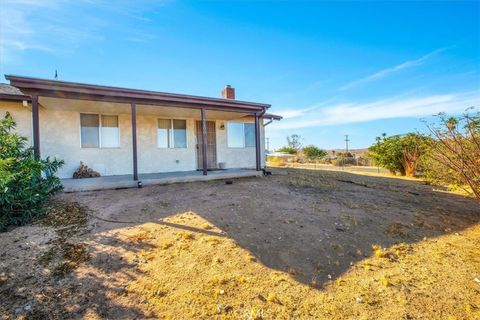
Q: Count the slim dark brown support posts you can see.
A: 4